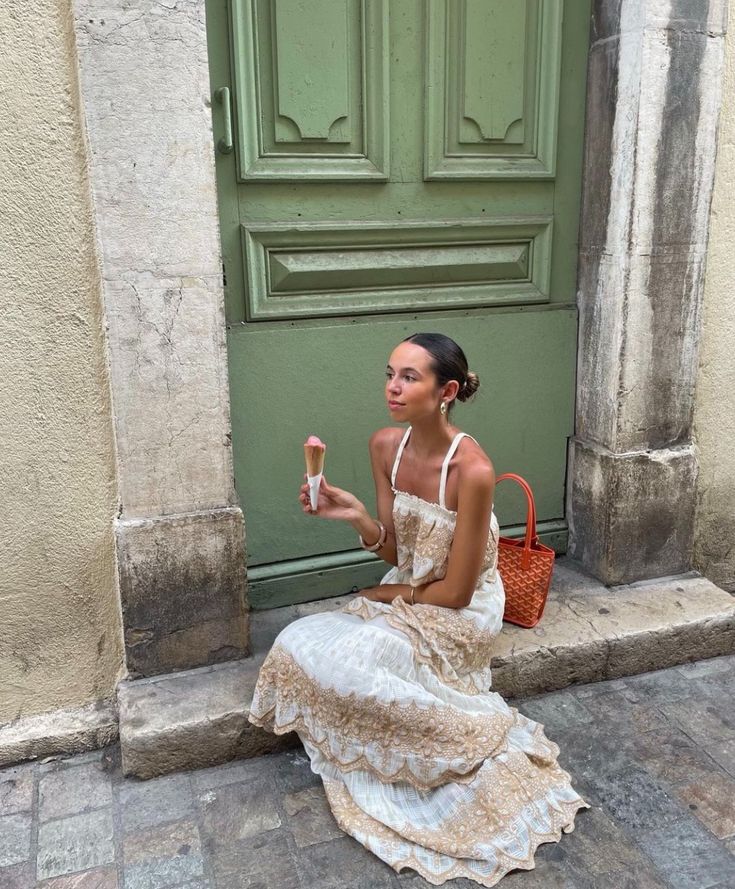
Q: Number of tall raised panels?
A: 2